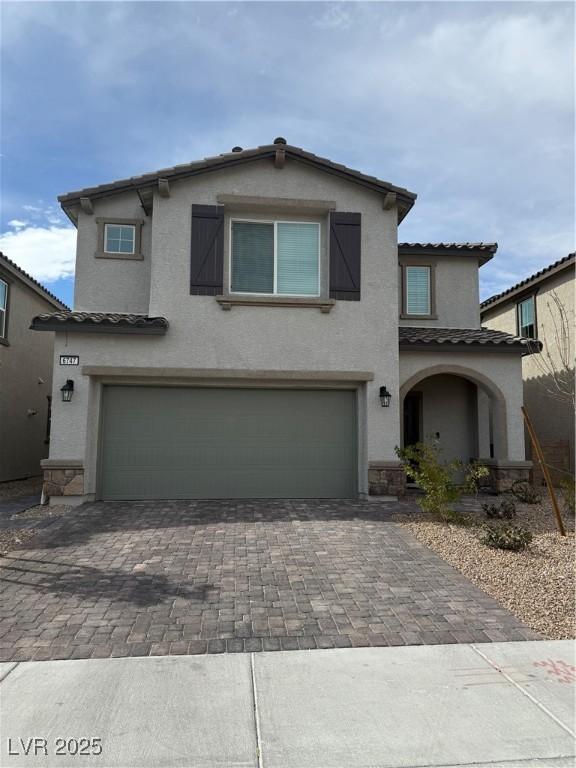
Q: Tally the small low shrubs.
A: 3